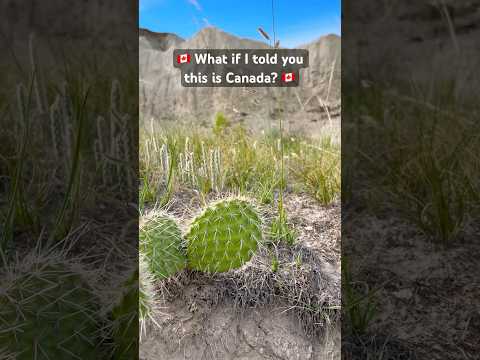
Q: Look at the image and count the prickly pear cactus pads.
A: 3